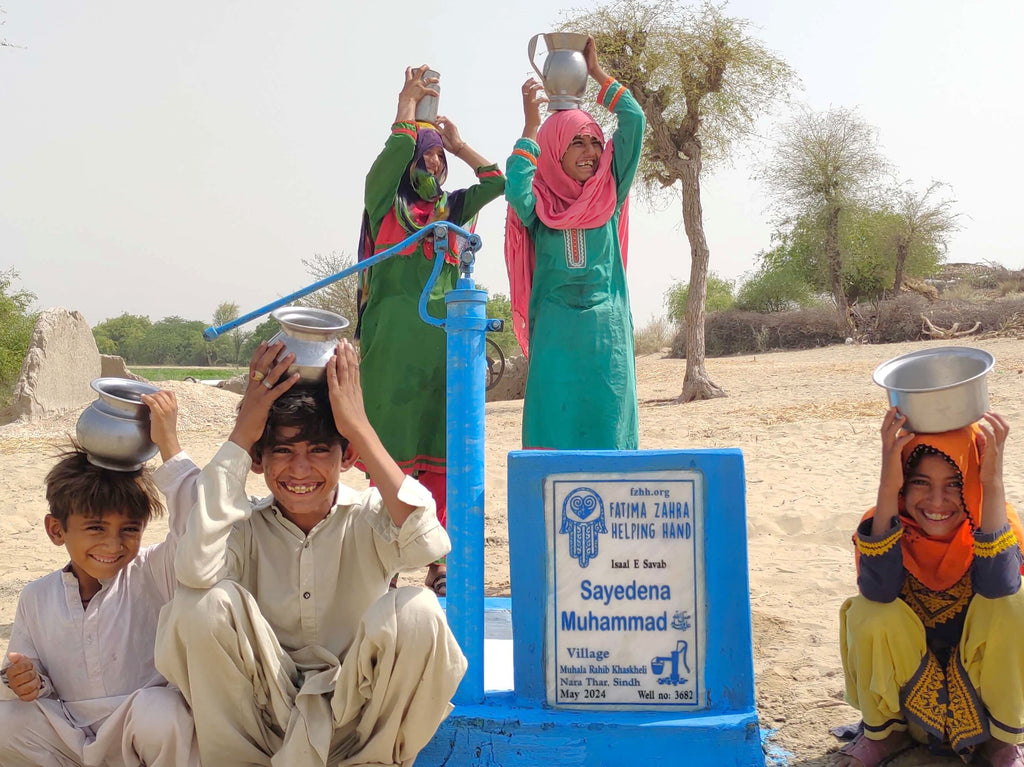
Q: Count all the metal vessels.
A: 5